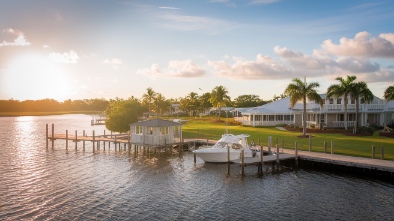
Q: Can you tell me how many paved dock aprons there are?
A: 1